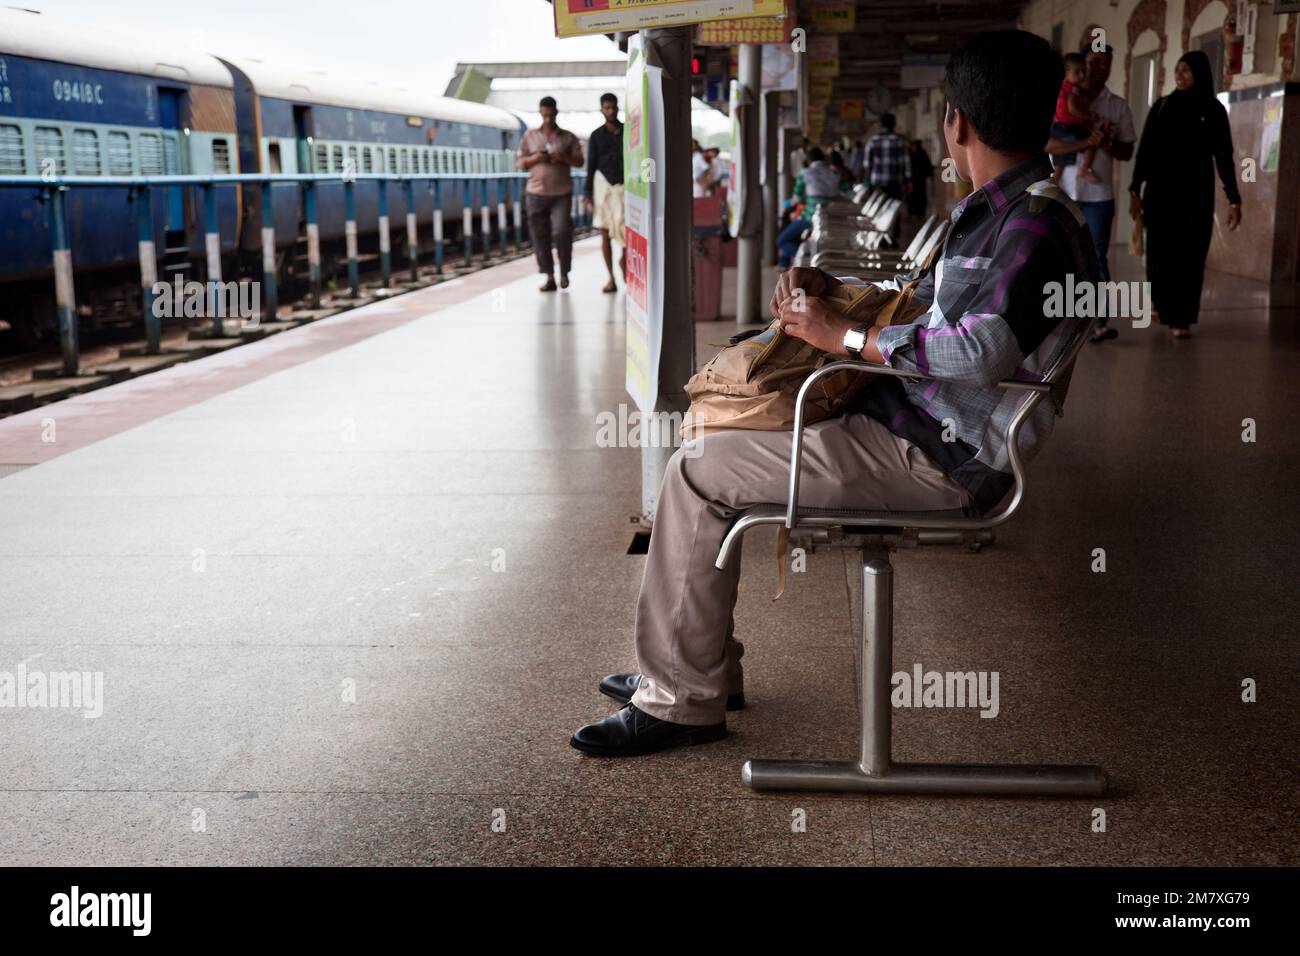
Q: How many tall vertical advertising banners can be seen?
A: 2